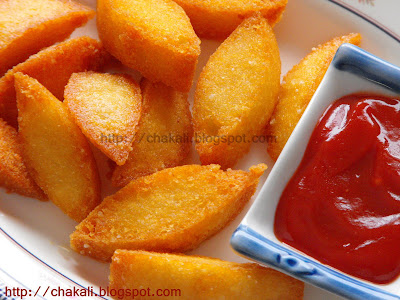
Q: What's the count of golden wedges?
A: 12